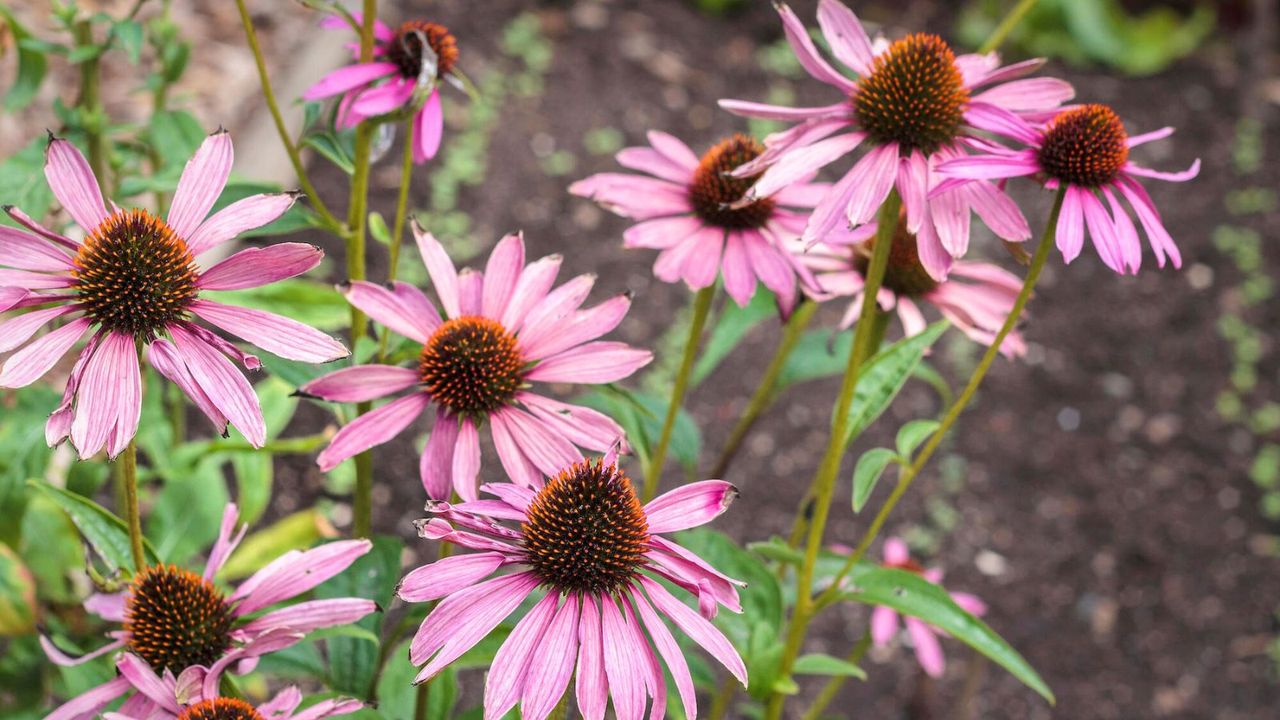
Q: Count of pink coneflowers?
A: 11